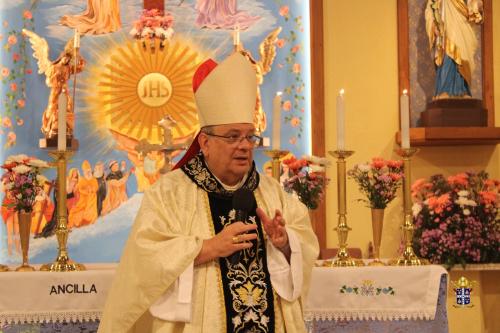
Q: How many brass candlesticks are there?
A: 4